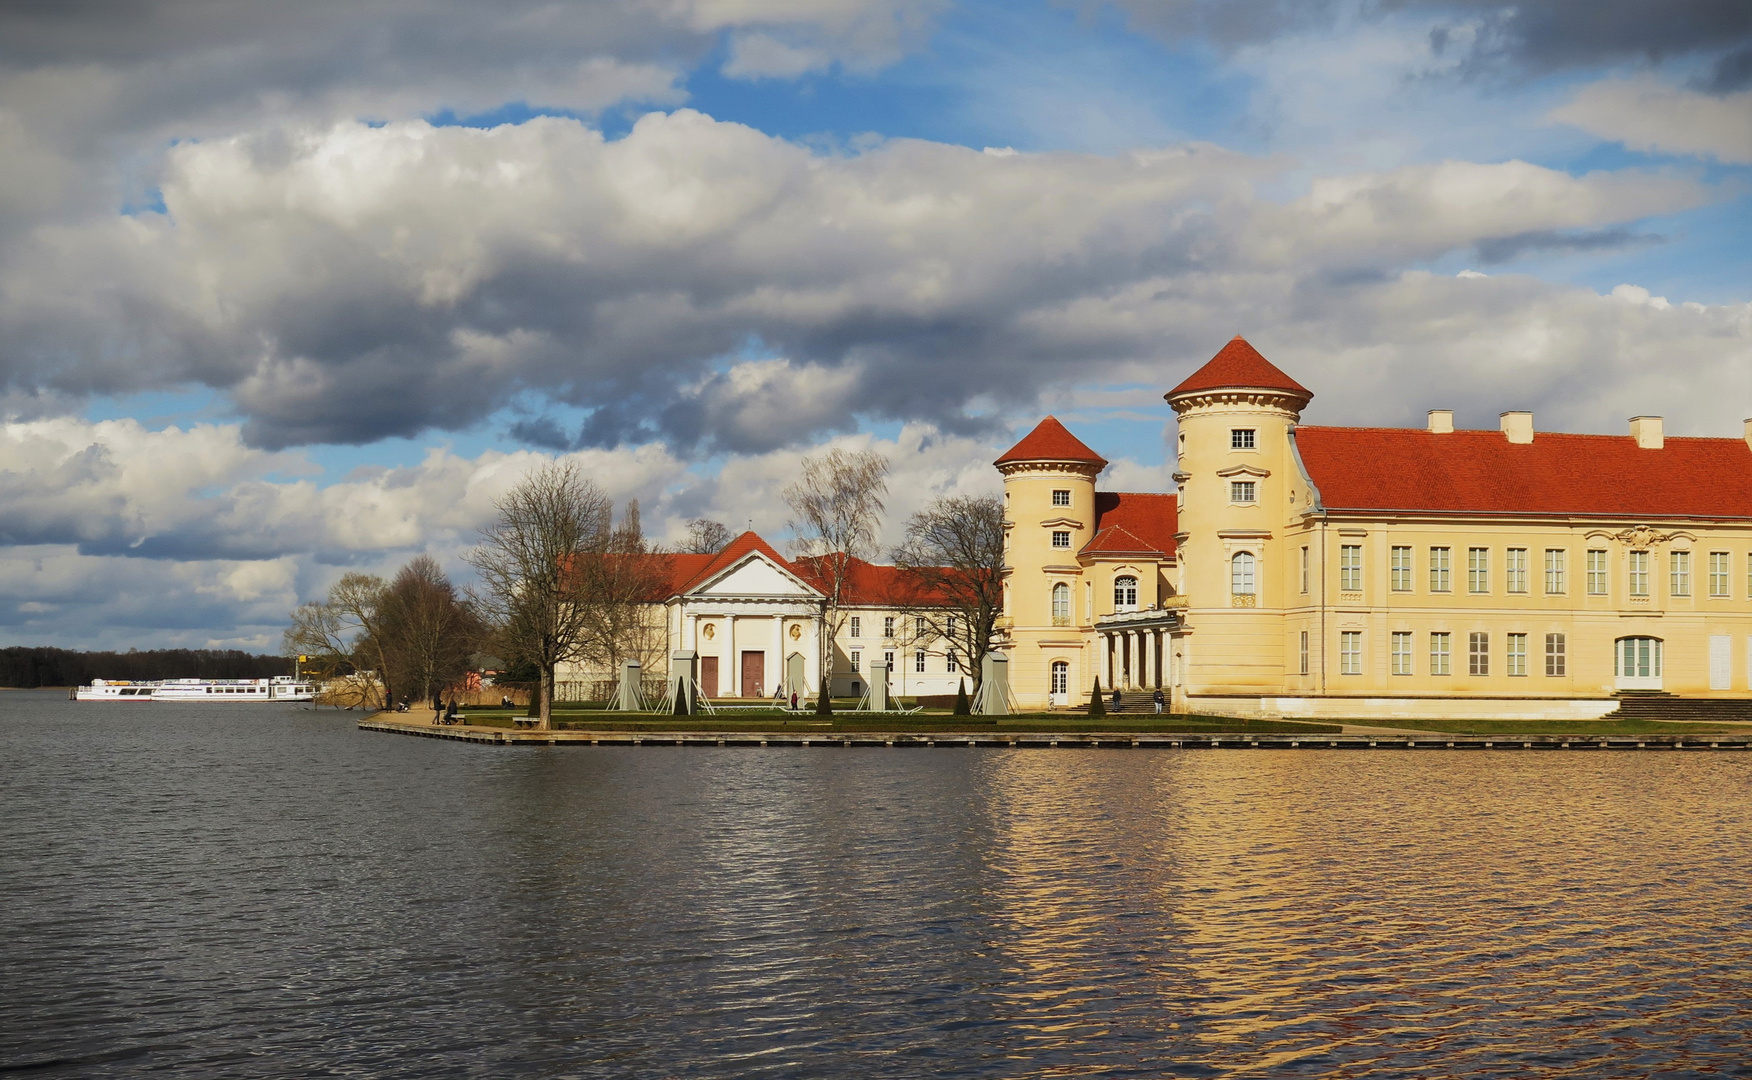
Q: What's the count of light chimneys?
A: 4